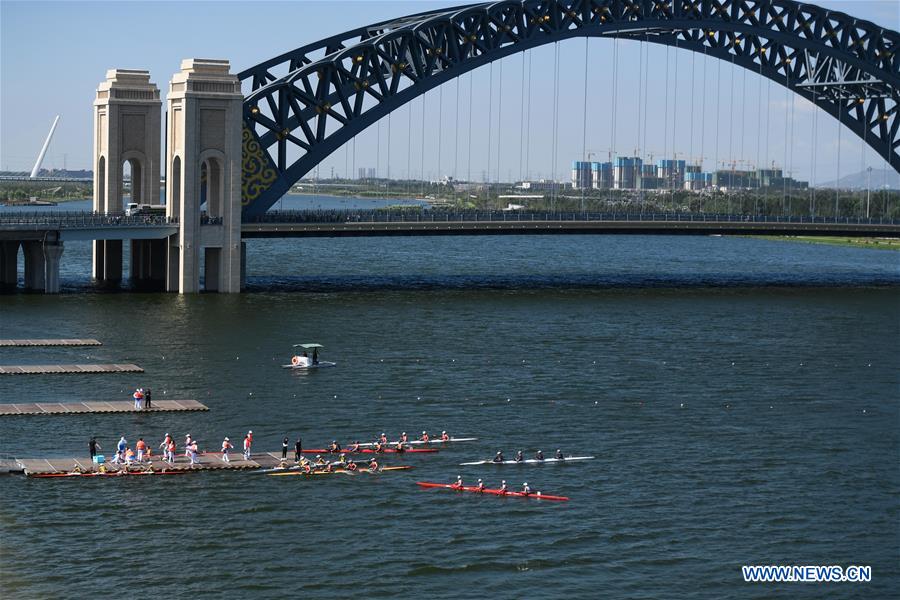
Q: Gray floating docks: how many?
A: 4